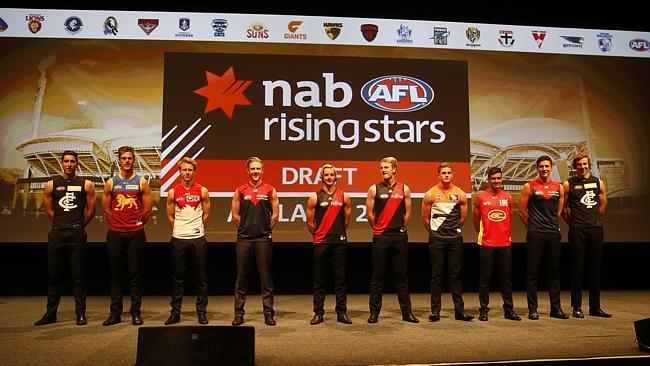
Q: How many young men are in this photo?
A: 10